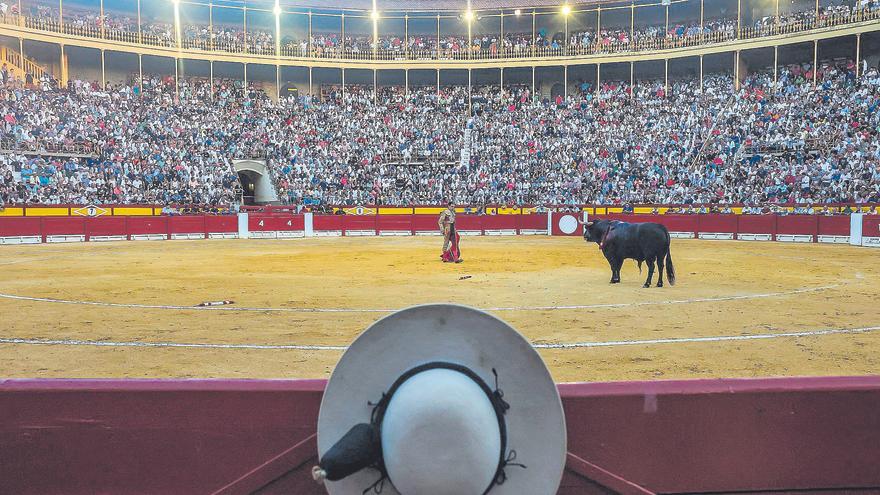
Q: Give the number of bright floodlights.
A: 5